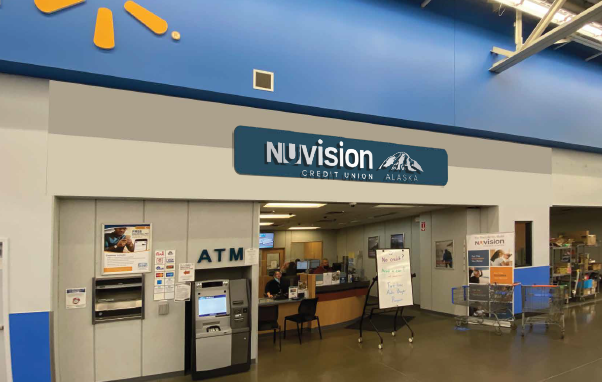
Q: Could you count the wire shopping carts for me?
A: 2